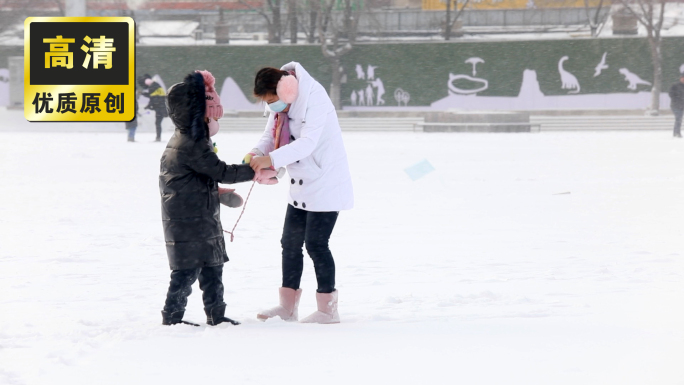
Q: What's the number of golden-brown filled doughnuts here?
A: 0